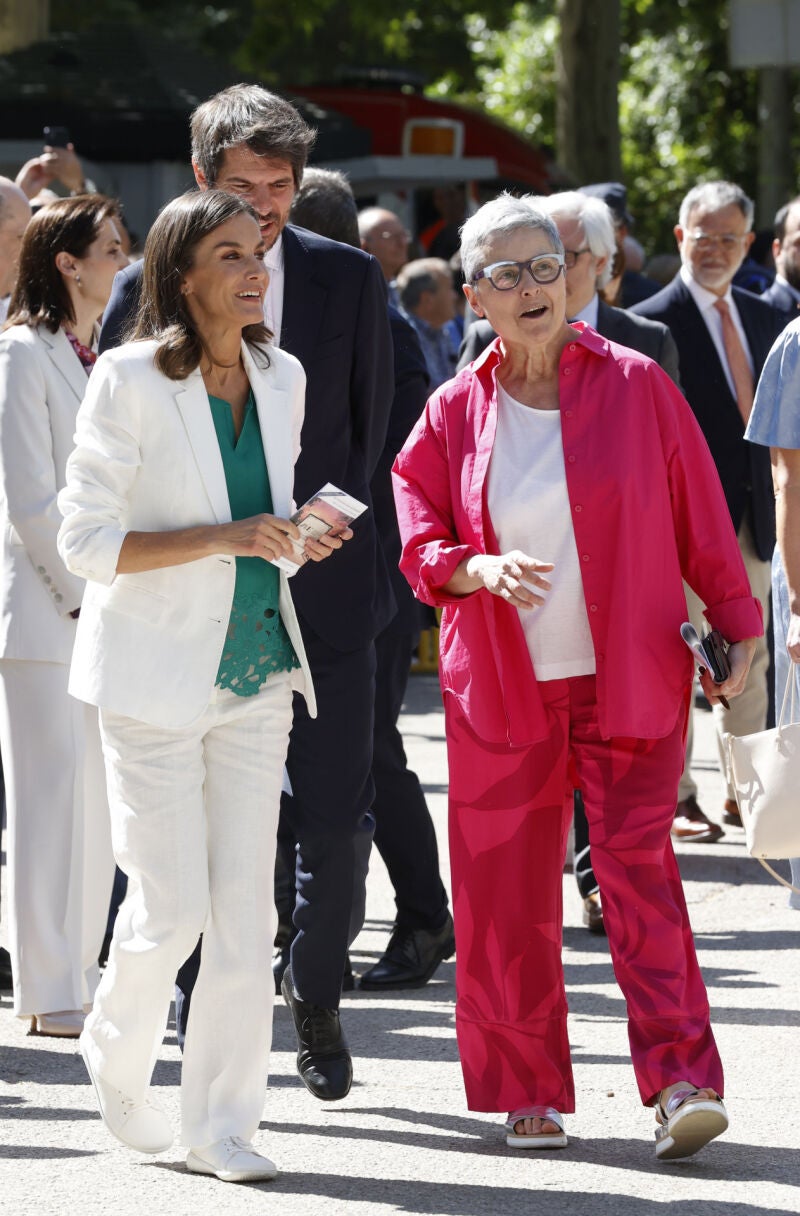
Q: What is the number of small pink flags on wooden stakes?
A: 0